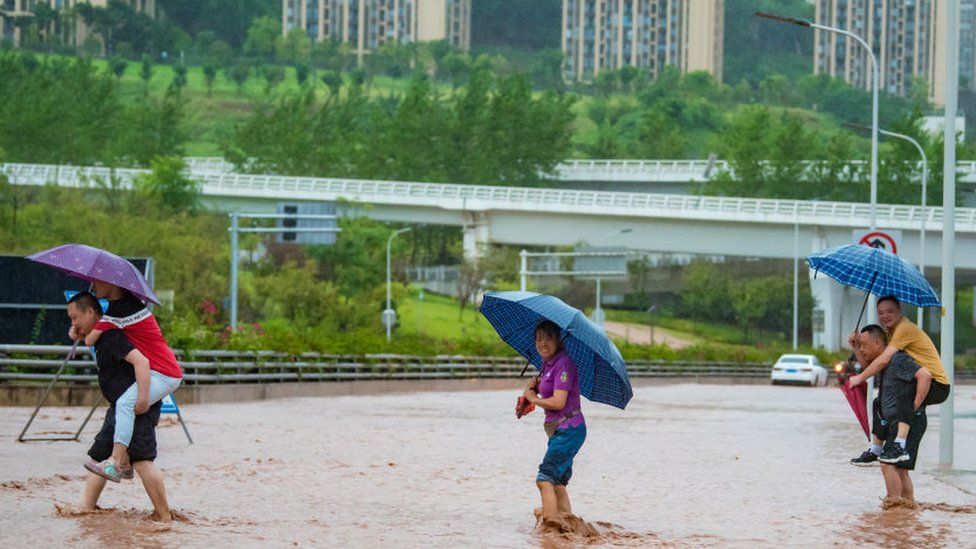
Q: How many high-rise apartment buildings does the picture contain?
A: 4